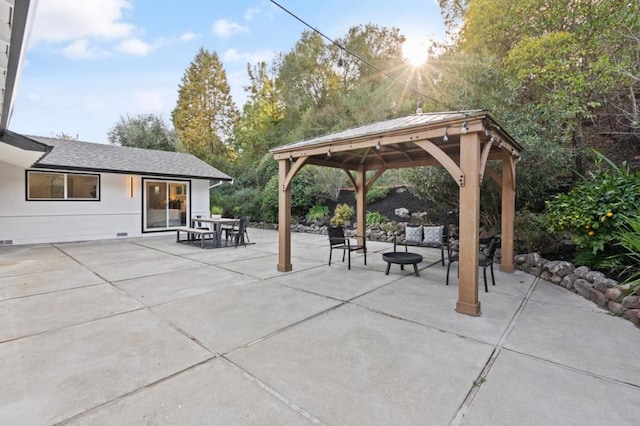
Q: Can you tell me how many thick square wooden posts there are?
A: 4